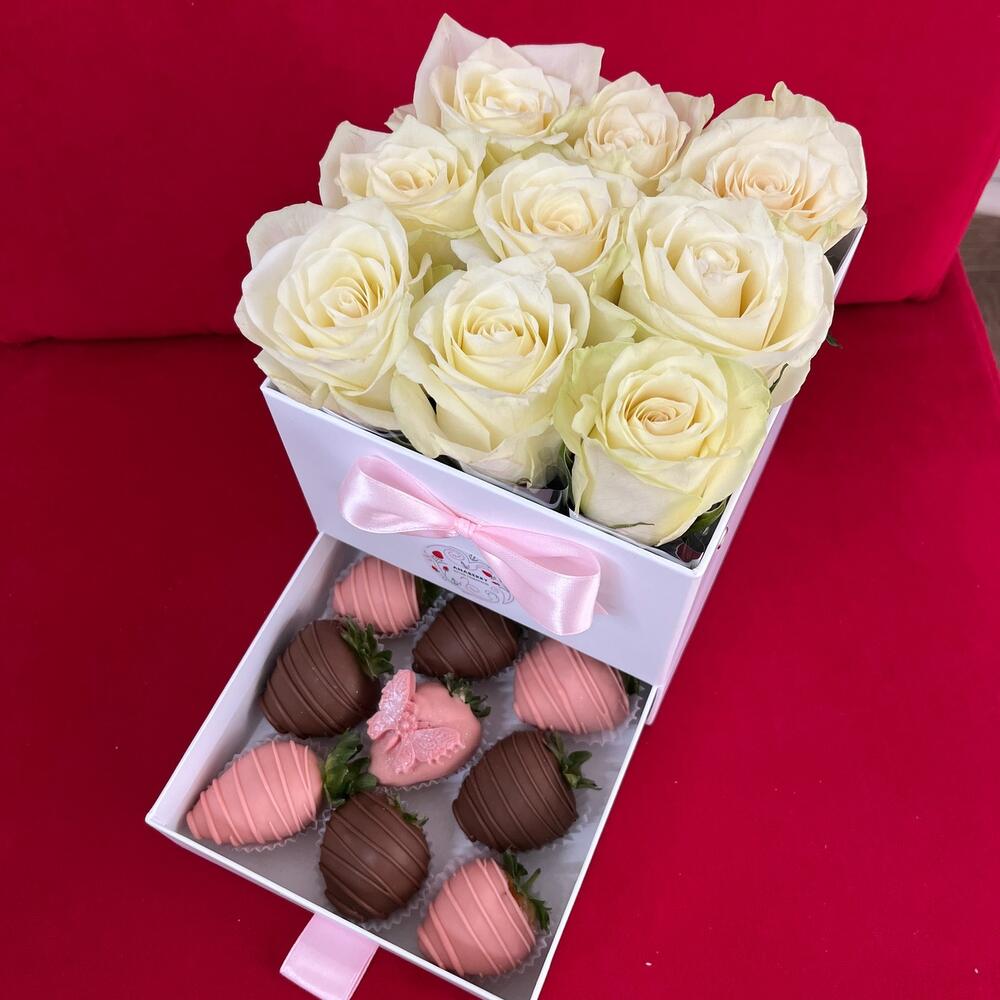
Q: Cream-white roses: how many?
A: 9